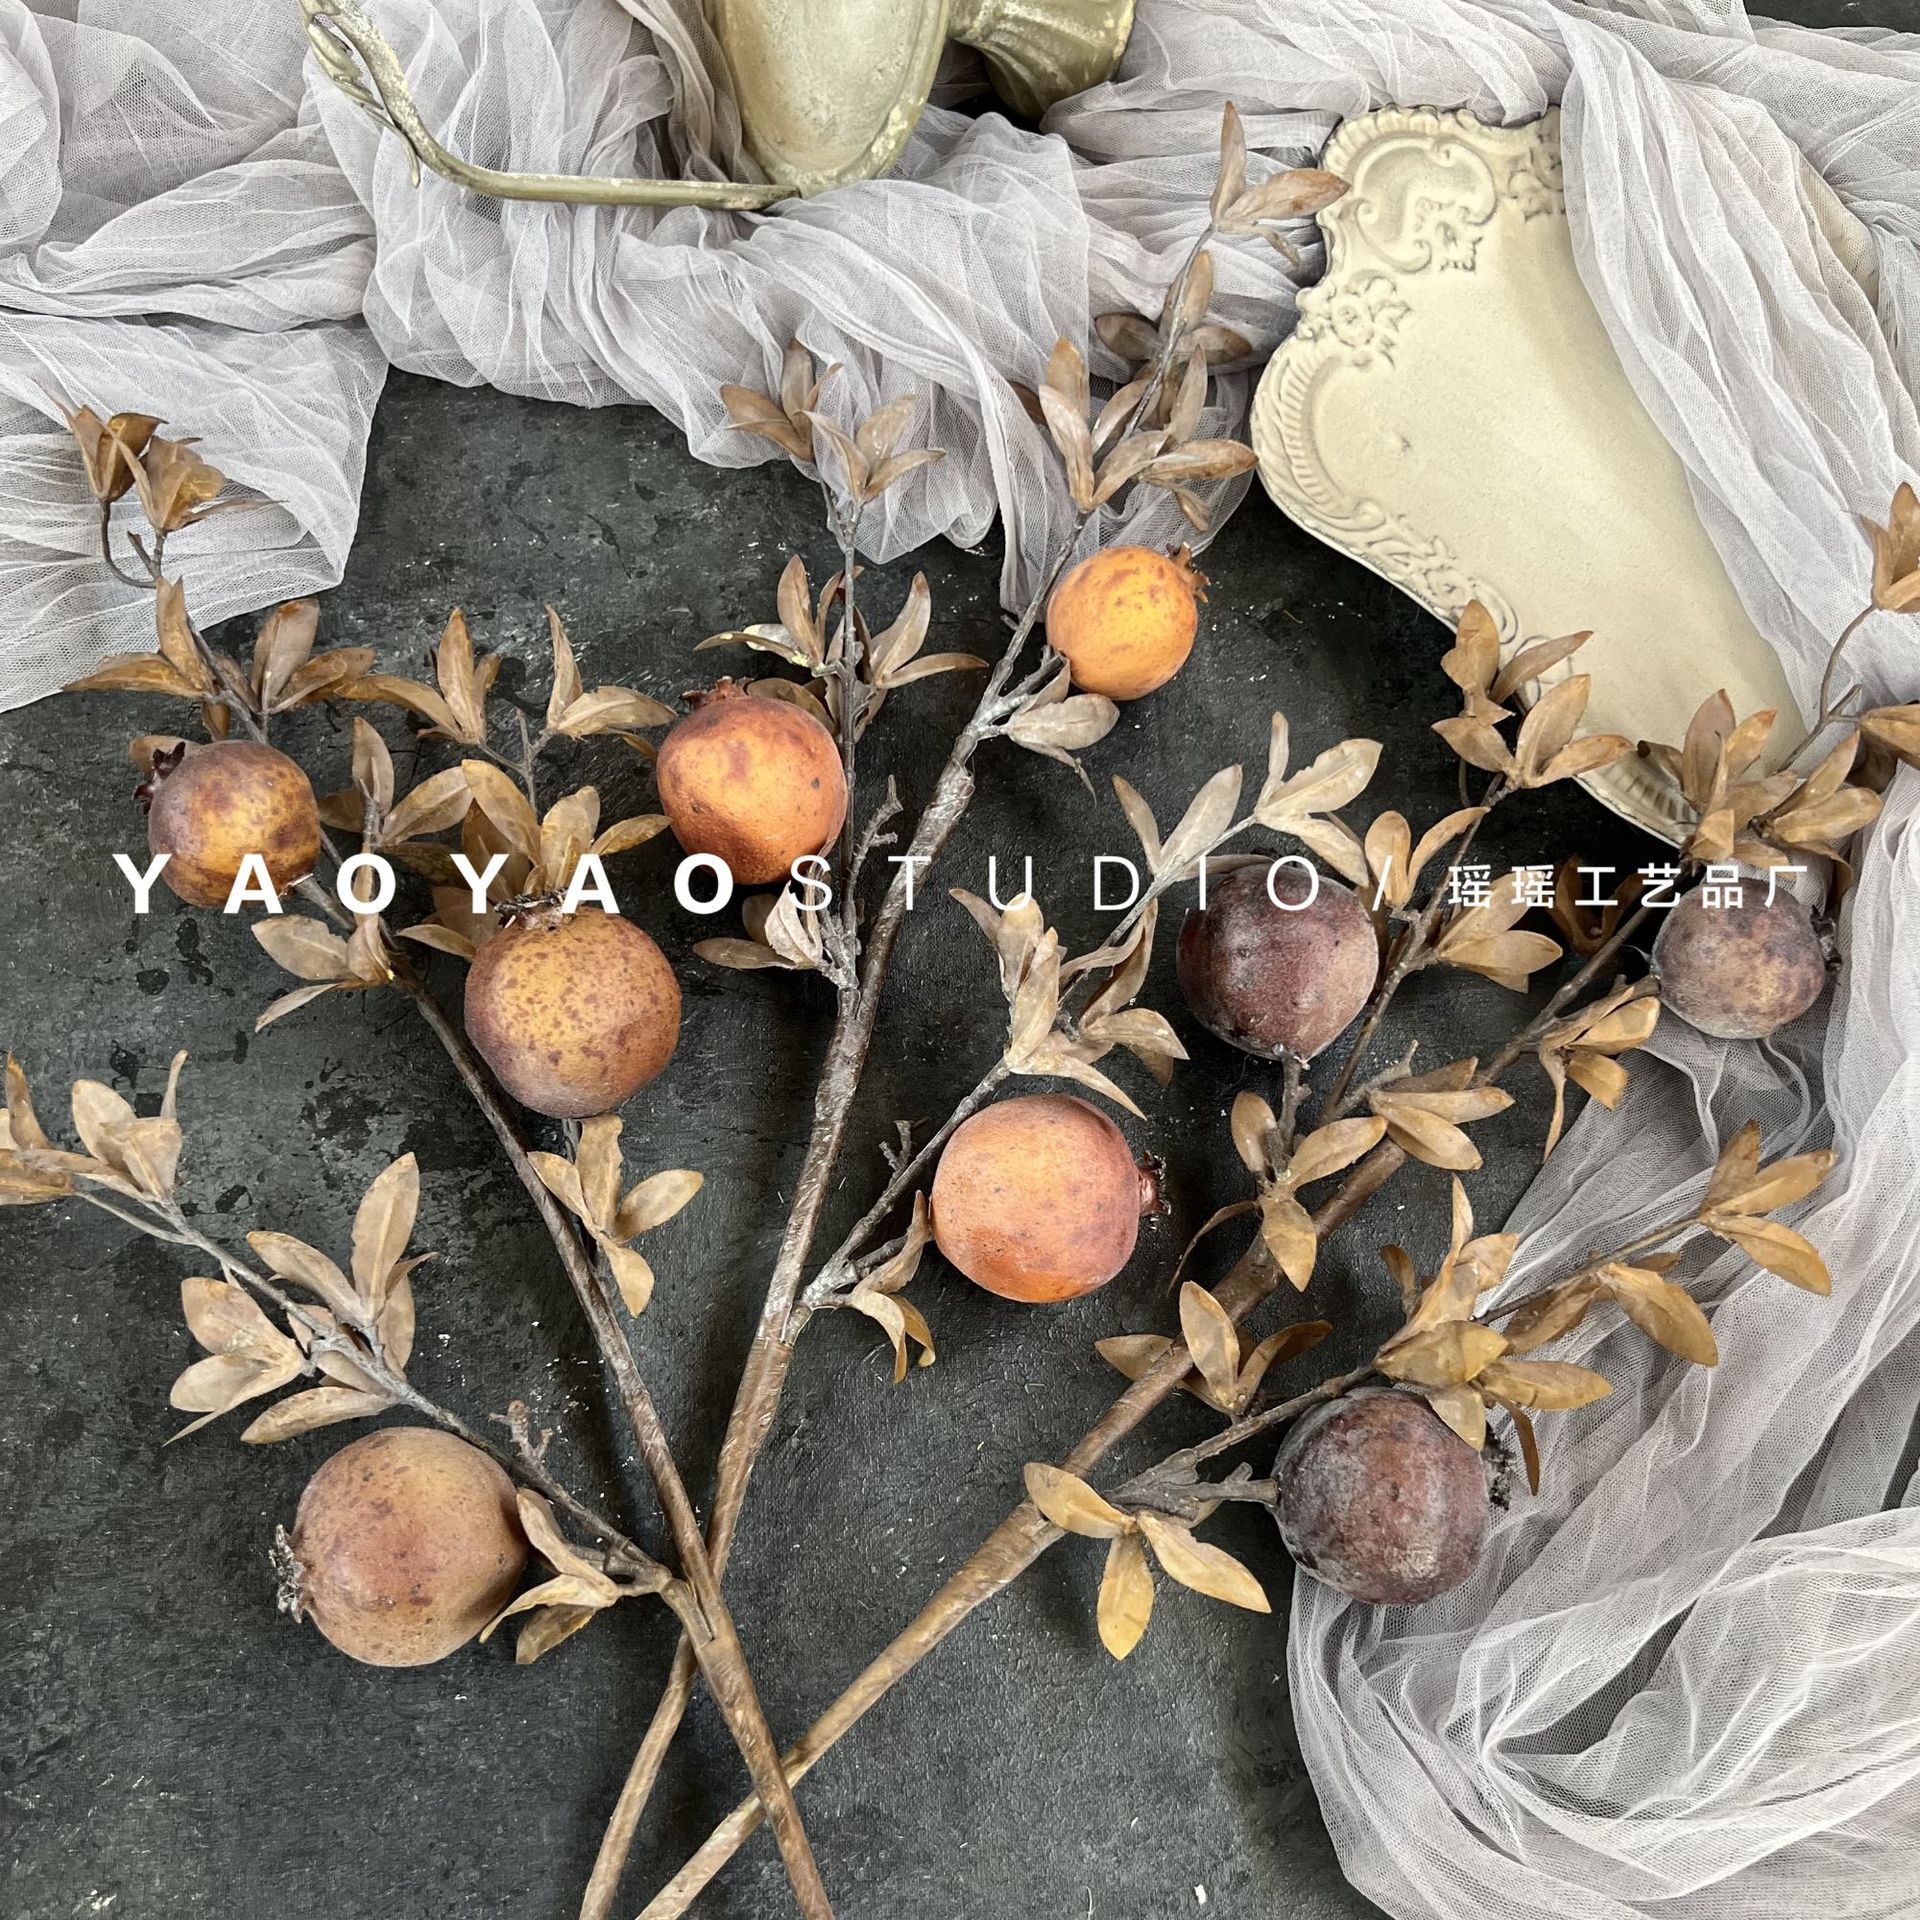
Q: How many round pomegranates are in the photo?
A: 9